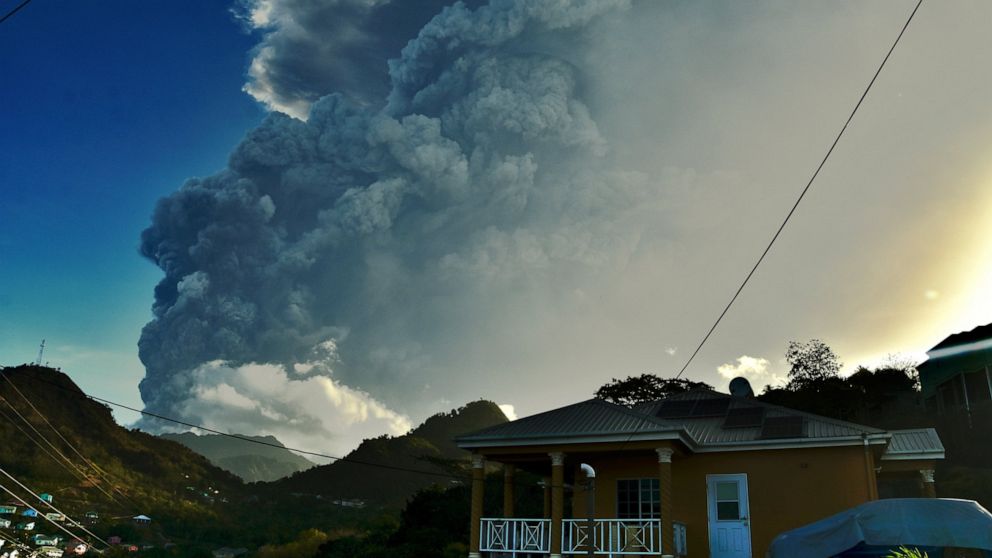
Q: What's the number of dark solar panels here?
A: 4